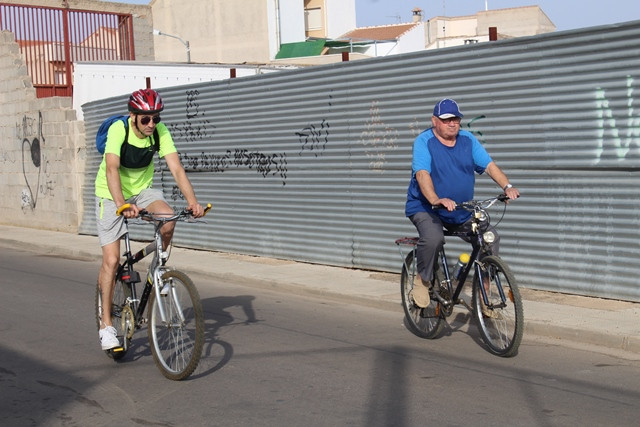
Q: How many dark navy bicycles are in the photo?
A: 1